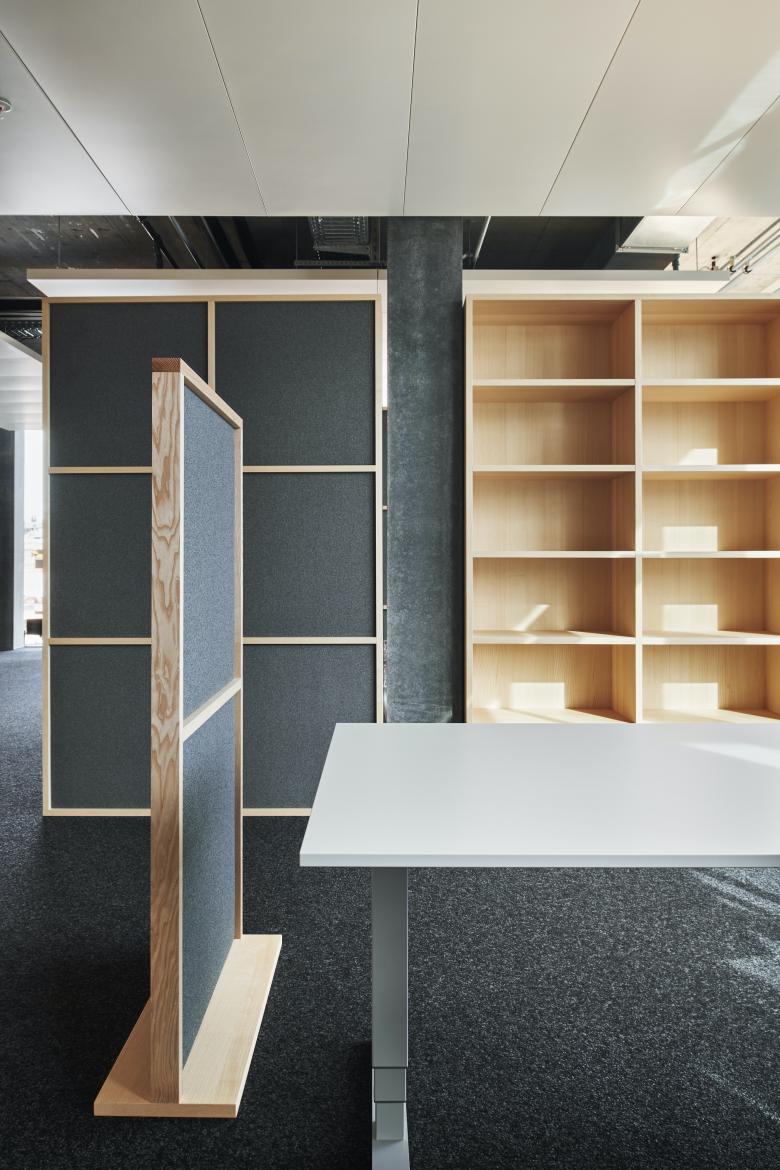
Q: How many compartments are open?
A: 10